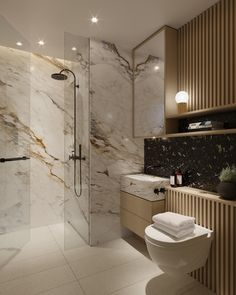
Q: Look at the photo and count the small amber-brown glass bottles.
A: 2